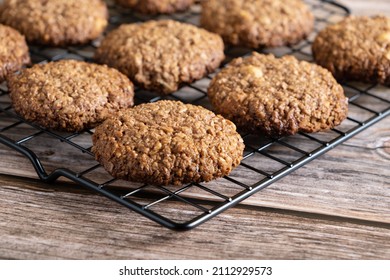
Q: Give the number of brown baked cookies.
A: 9